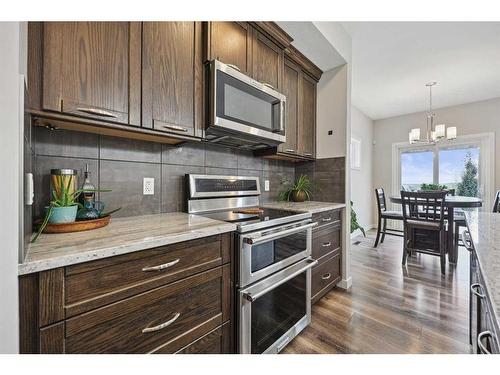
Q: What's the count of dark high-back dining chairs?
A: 4